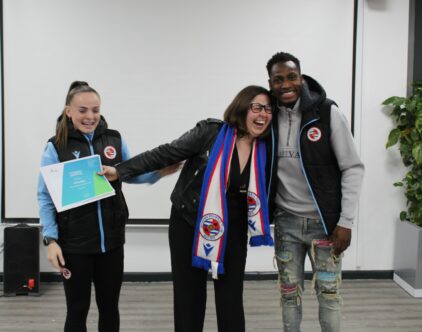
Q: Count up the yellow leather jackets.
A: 0